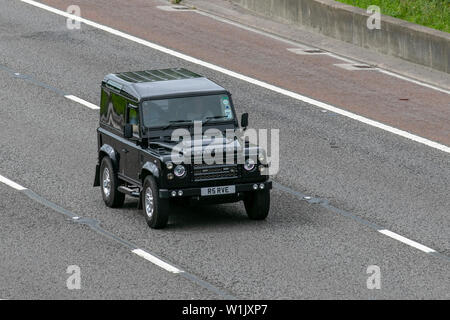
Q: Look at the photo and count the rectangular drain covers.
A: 3